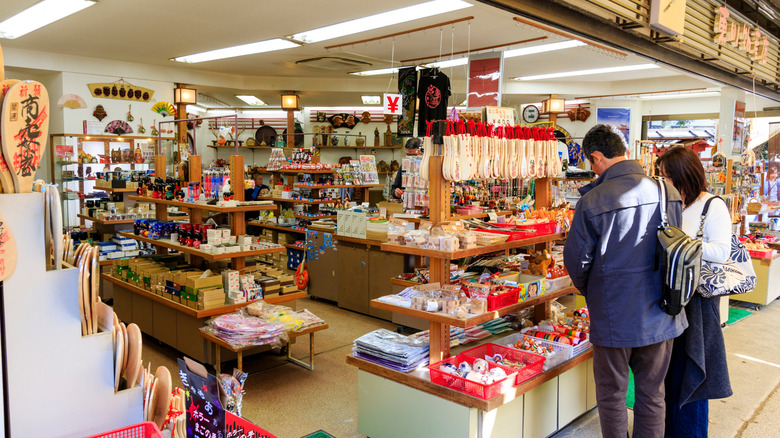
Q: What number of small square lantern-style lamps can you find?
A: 3